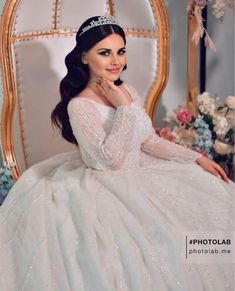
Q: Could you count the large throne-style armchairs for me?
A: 1